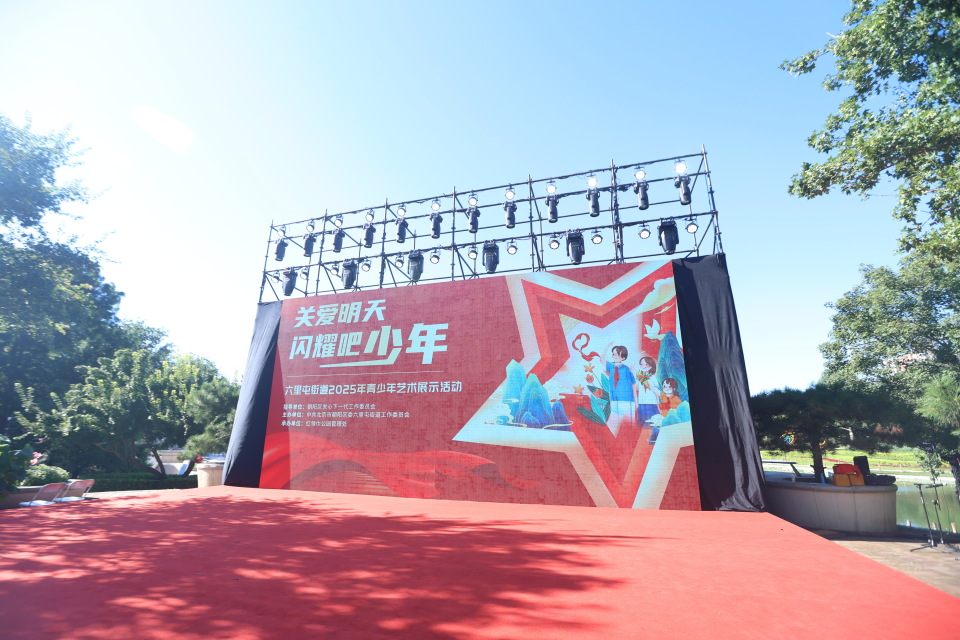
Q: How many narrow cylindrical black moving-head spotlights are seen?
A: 12